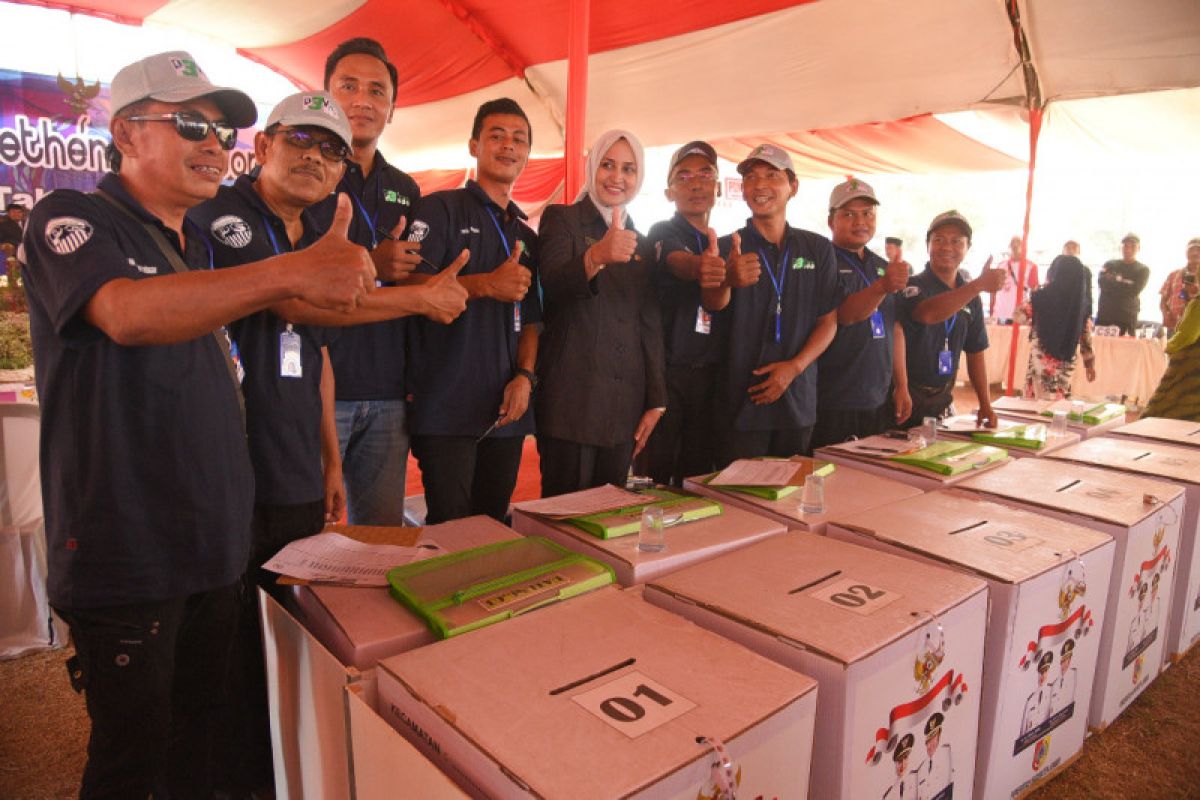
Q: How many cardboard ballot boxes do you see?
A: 12